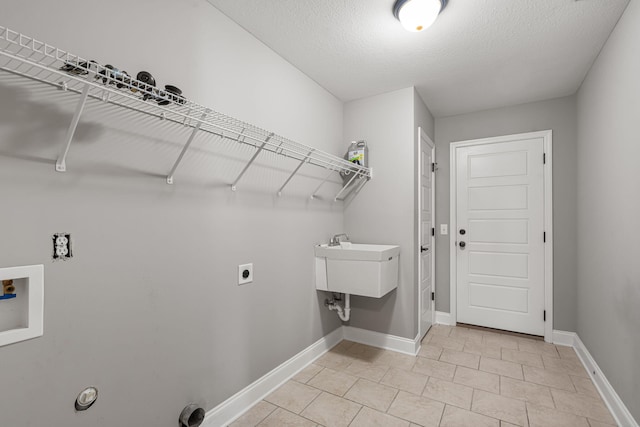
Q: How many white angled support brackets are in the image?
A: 6